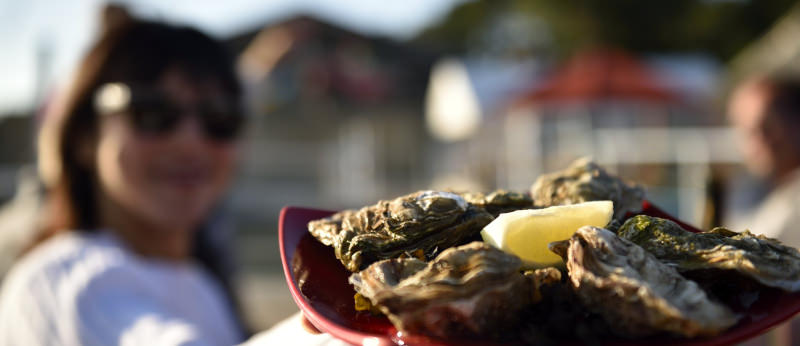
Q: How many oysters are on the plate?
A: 6